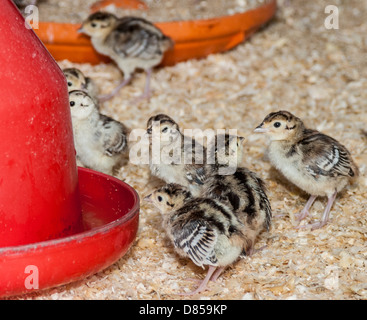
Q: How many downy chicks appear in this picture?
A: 7